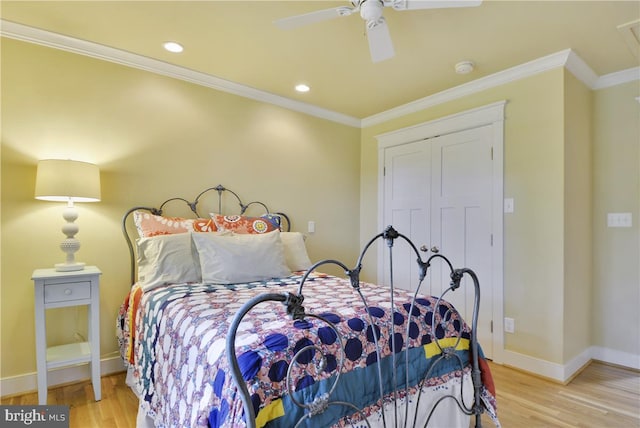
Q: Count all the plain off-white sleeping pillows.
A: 3